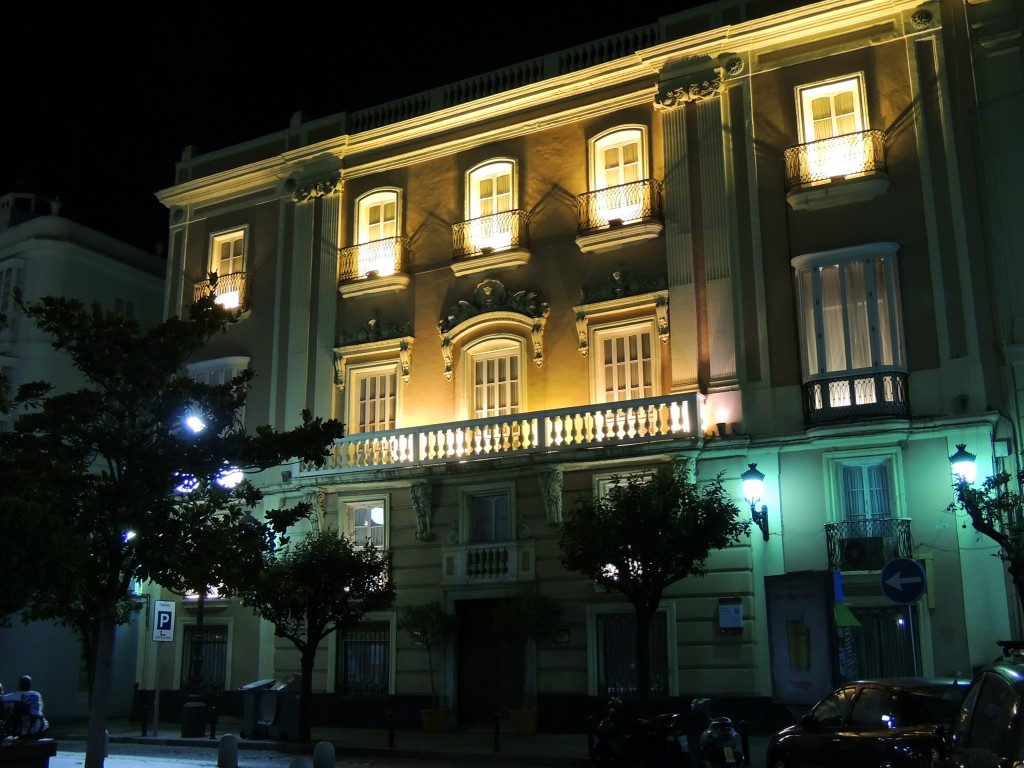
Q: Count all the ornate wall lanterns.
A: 2